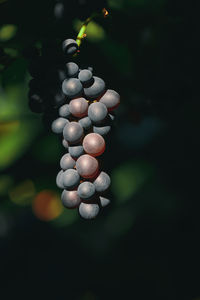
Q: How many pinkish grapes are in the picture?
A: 4